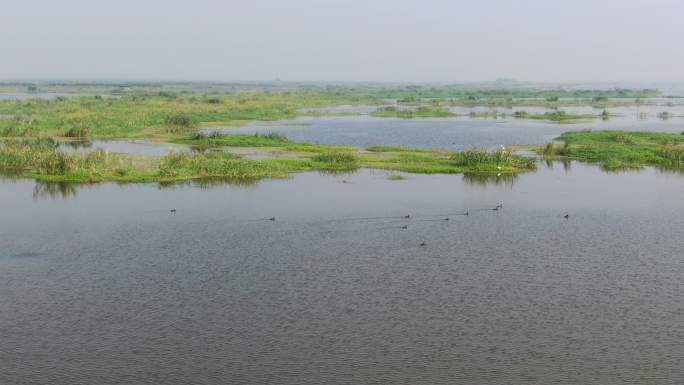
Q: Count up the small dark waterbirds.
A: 10